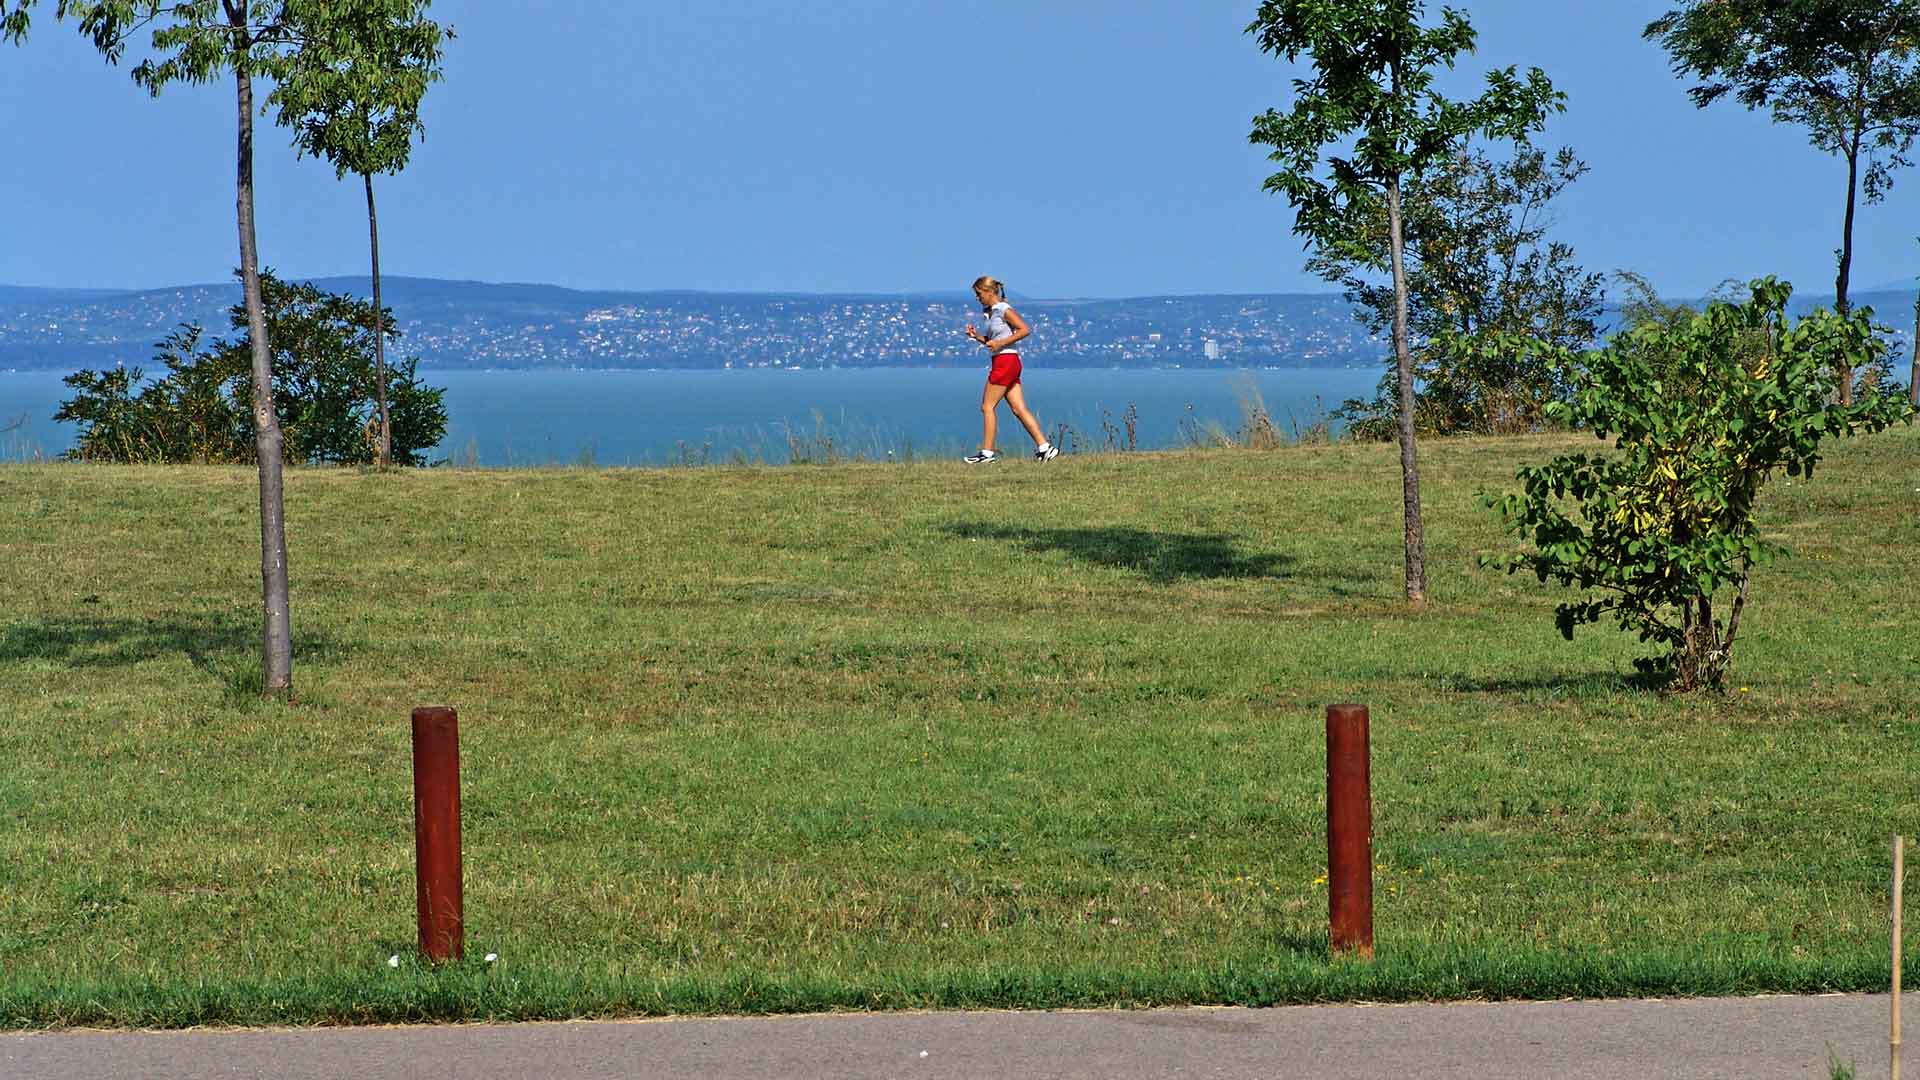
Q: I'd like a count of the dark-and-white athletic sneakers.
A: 2